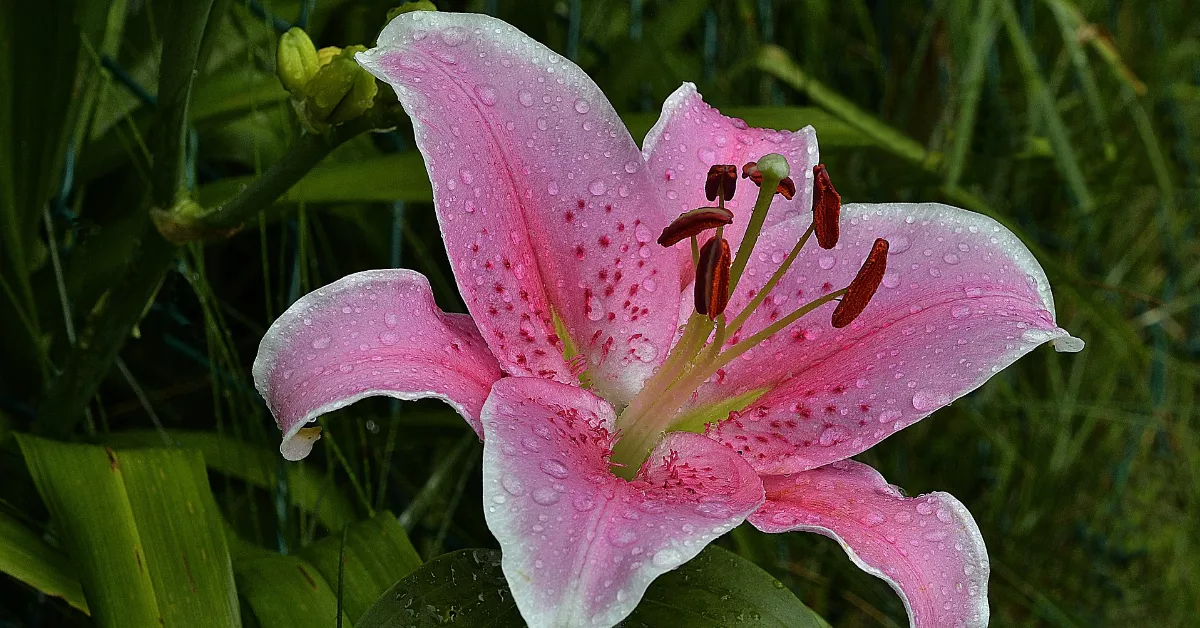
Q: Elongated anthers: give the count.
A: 6